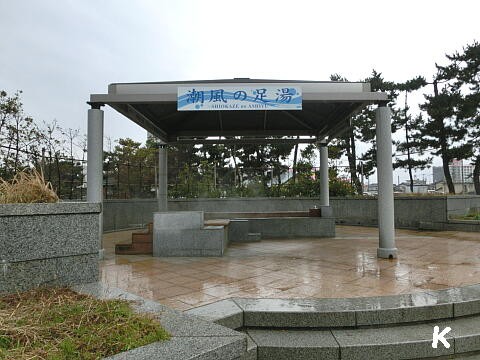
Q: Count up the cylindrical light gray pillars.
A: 4